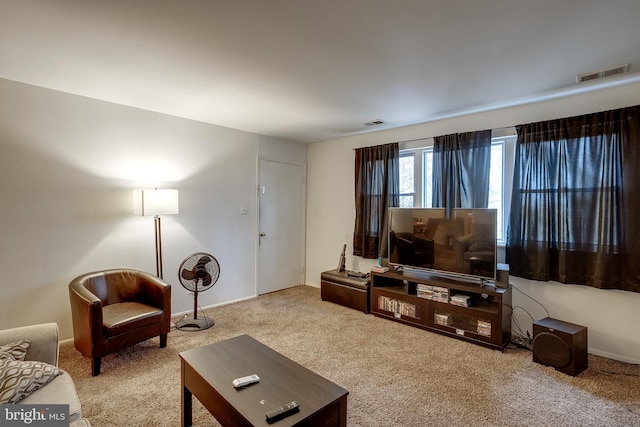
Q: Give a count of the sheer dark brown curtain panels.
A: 3